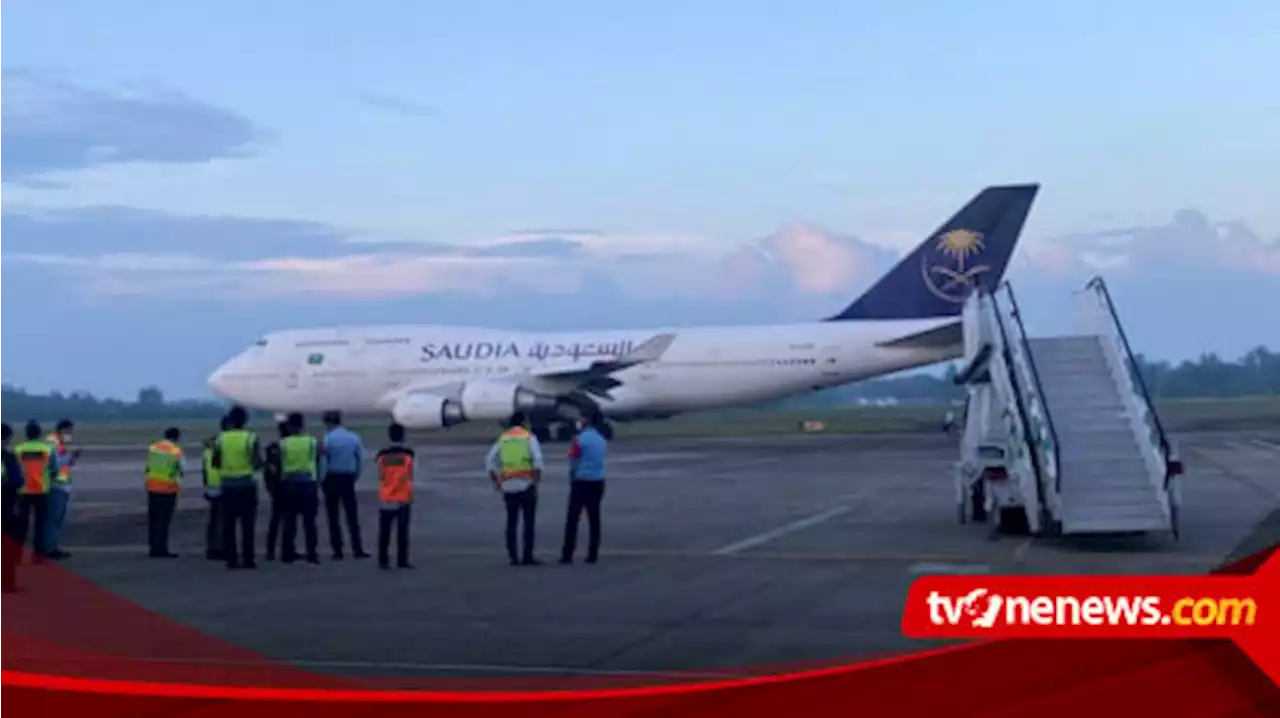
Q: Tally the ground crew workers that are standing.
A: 12